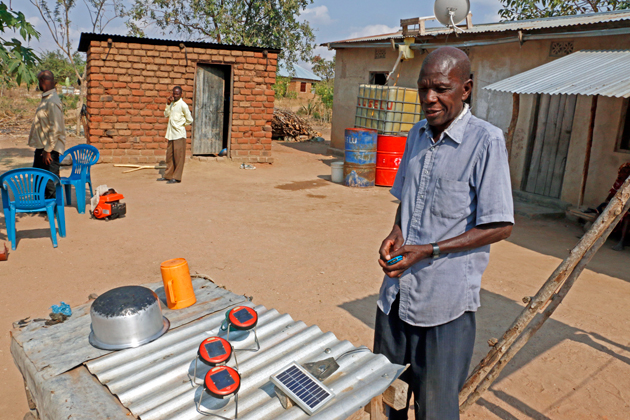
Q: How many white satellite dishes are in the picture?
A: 1